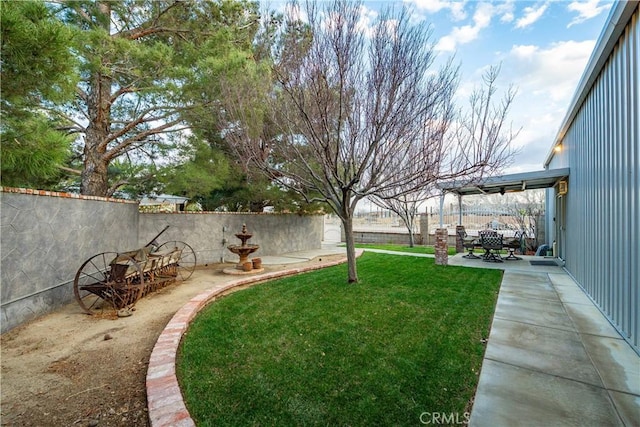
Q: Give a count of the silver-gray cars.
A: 0